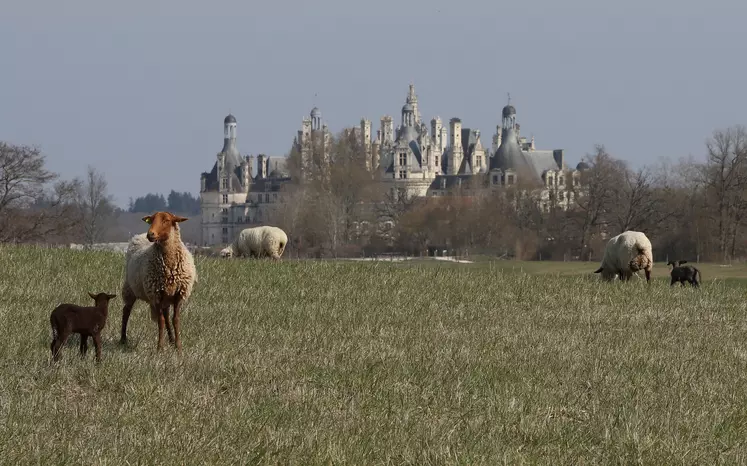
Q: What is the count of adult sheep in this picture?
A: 3